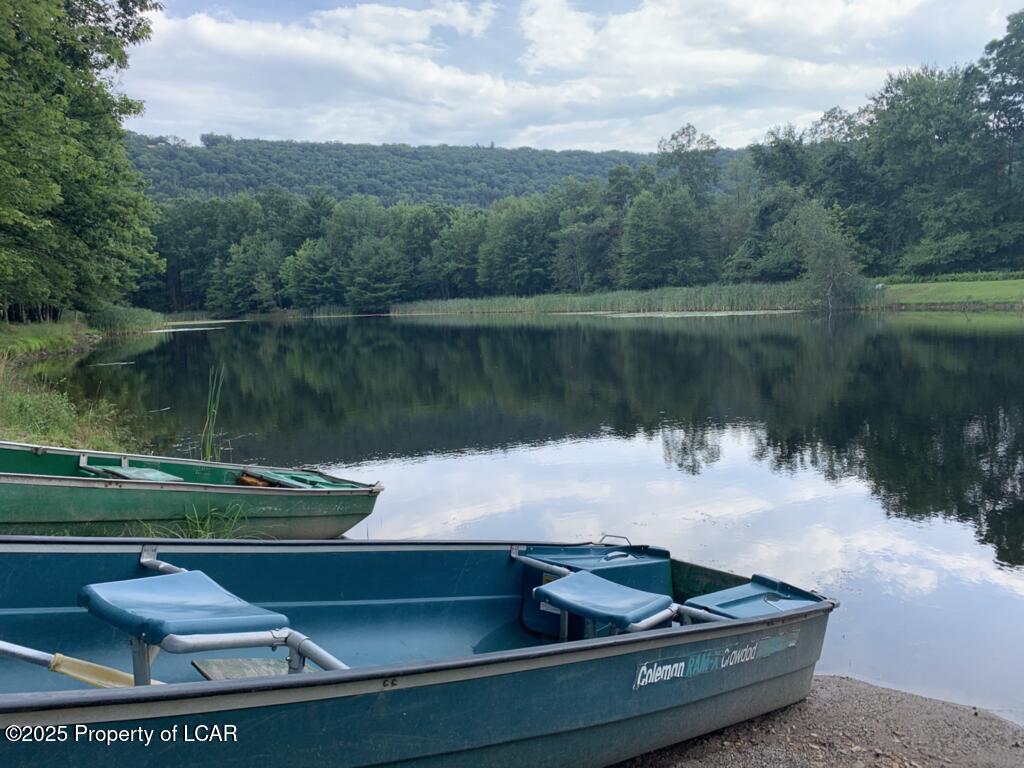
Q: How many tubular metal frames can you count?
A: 2